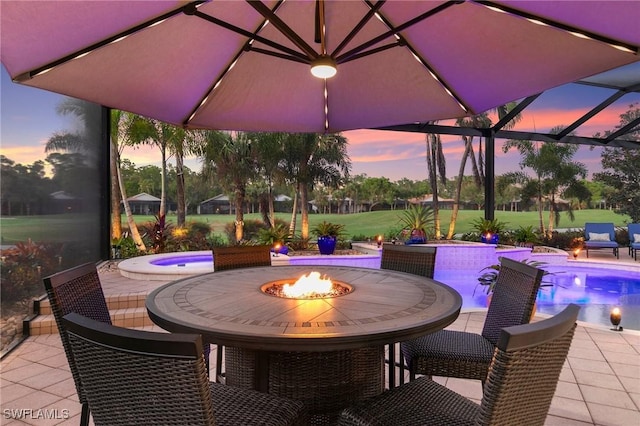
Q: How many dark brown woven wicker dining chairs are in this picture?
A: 6